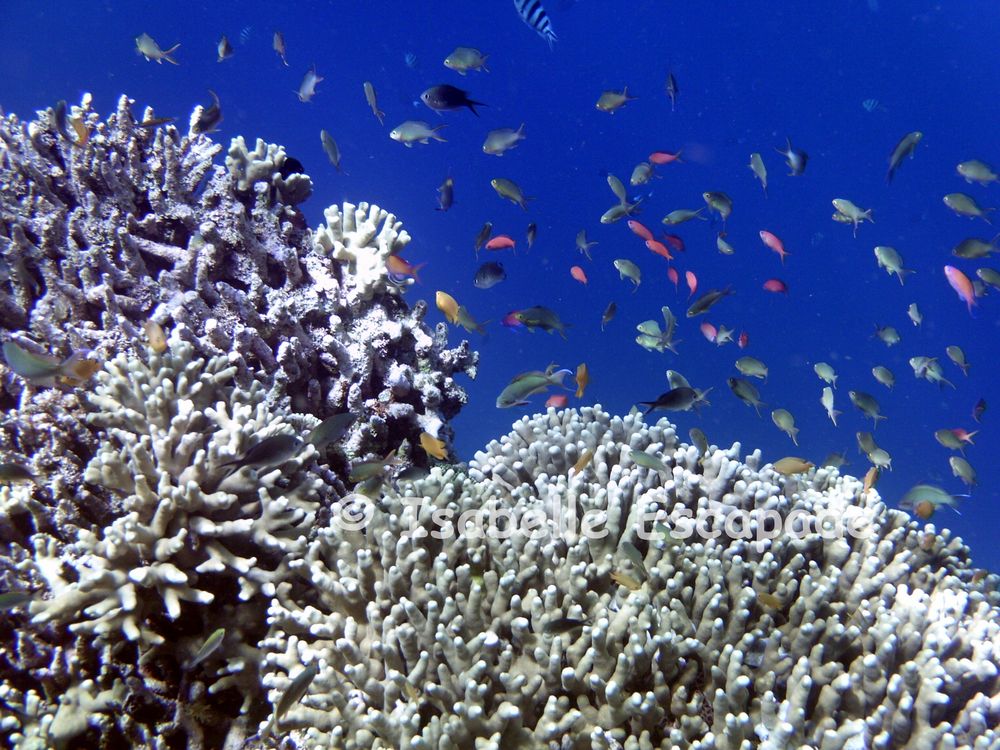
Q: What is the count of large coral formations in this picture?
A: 2